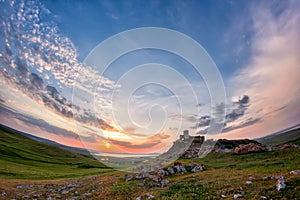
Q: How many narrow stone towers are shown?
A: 1